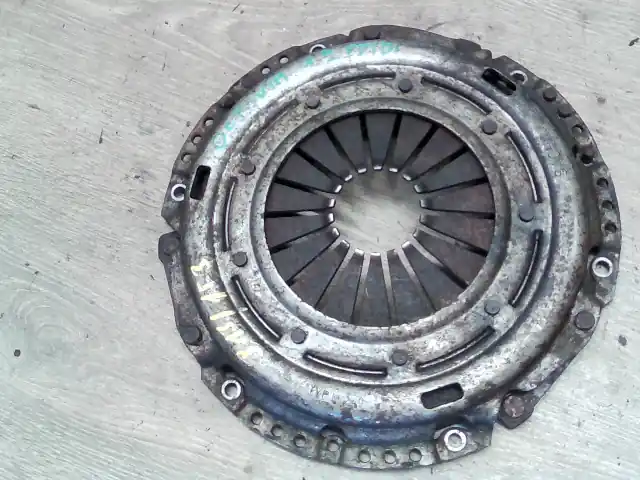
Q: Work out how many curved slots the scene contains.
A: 9